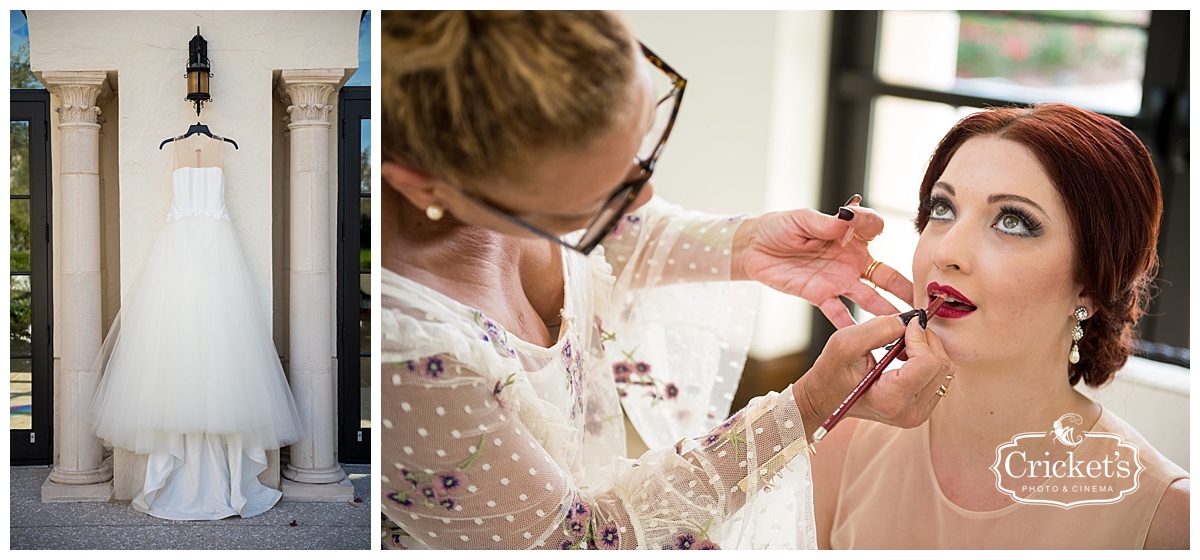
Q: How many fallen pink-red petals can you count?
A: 2